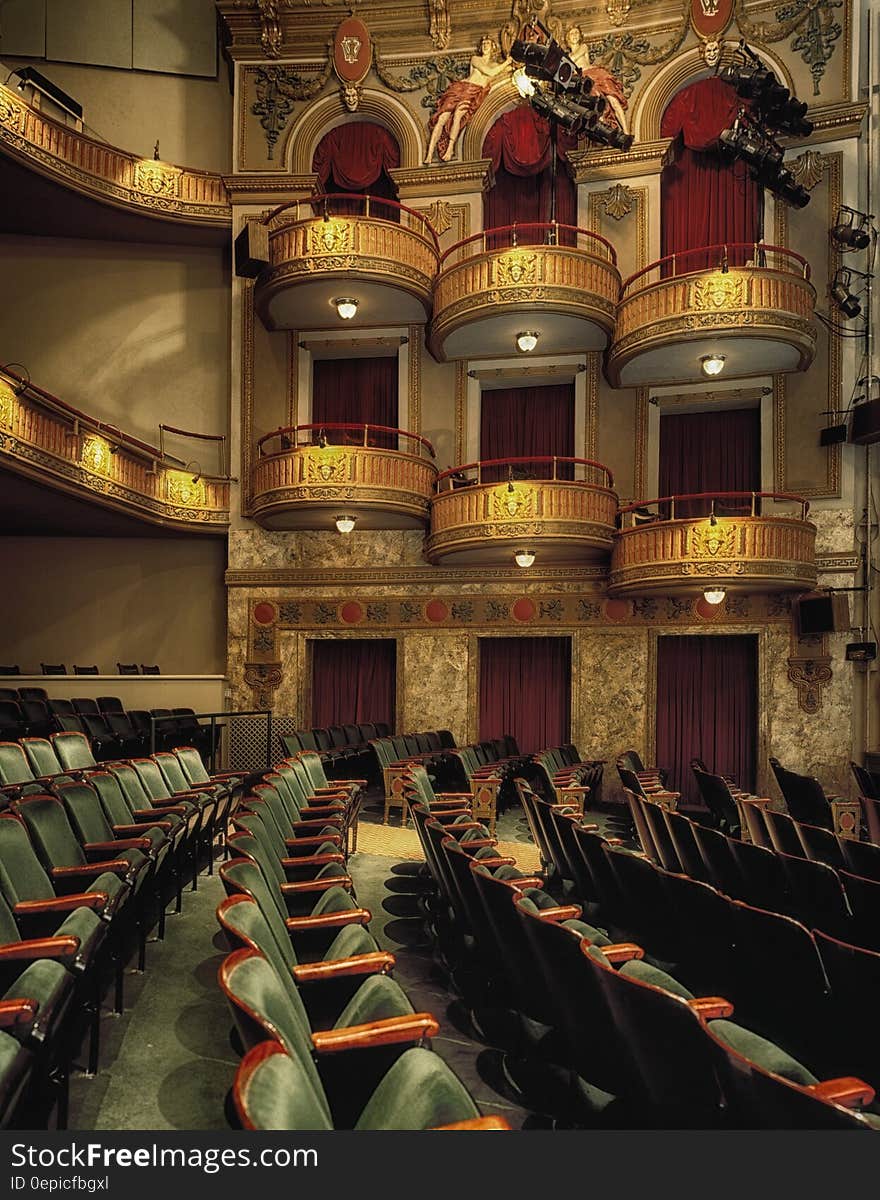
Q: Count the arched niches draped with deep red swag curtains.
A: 3